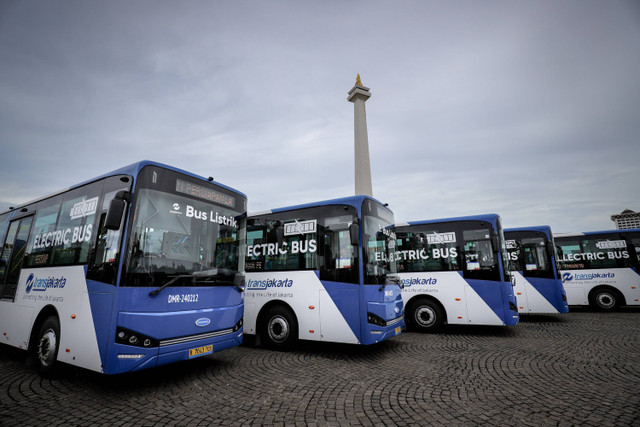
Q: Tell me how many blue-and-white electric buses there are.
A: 5